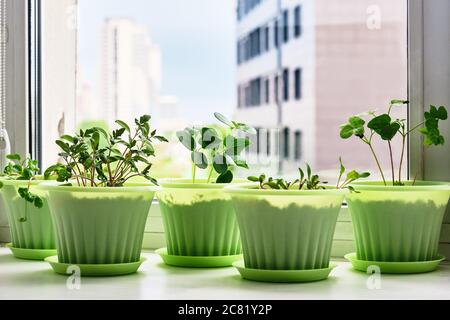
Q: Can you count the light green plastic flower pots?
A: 5